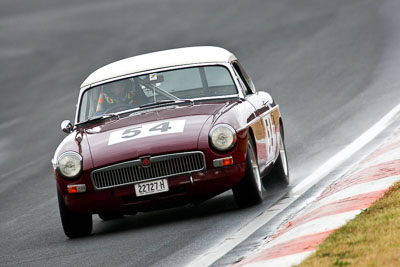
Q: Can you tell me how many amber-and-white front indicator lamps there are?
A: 2